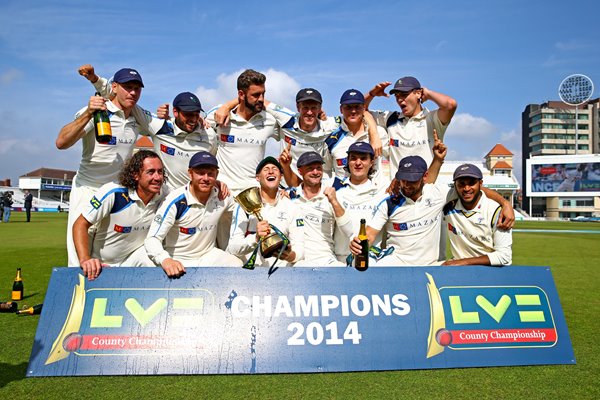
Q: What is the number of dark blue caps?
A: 10